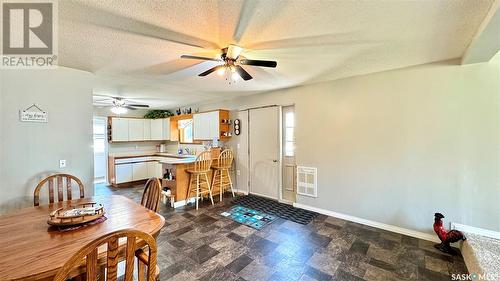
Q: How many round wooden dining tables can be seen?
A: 1